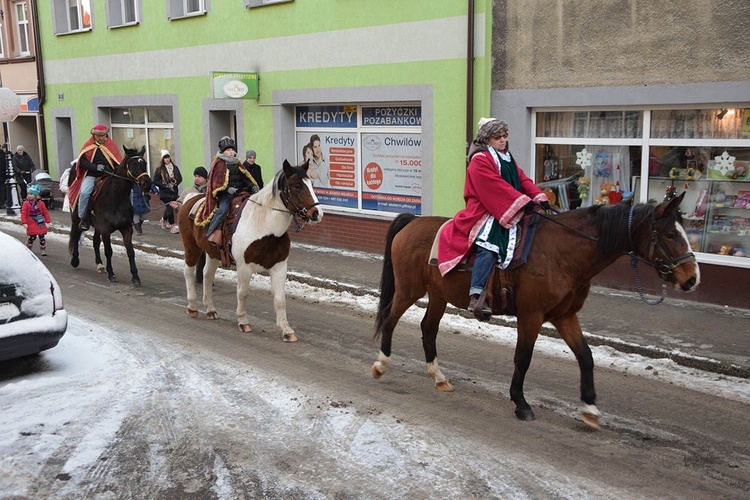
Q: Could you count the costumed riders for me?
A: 3